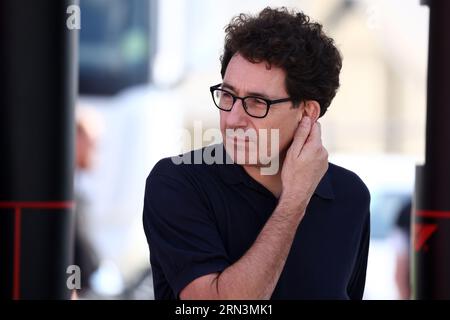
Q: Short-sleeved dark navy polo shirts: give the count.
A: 1